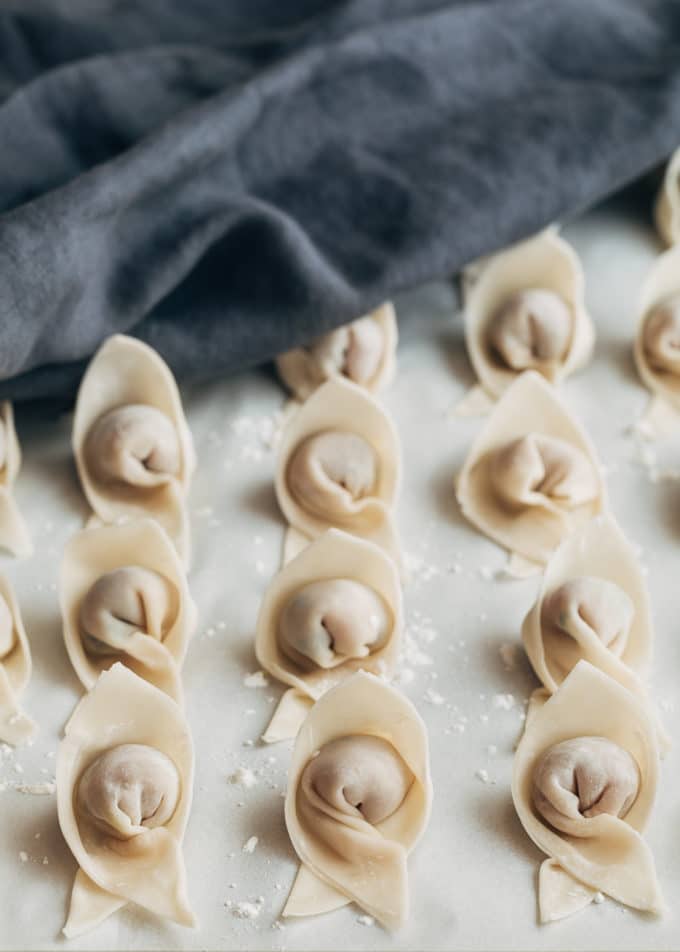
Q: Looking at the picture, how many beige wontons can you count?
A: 15